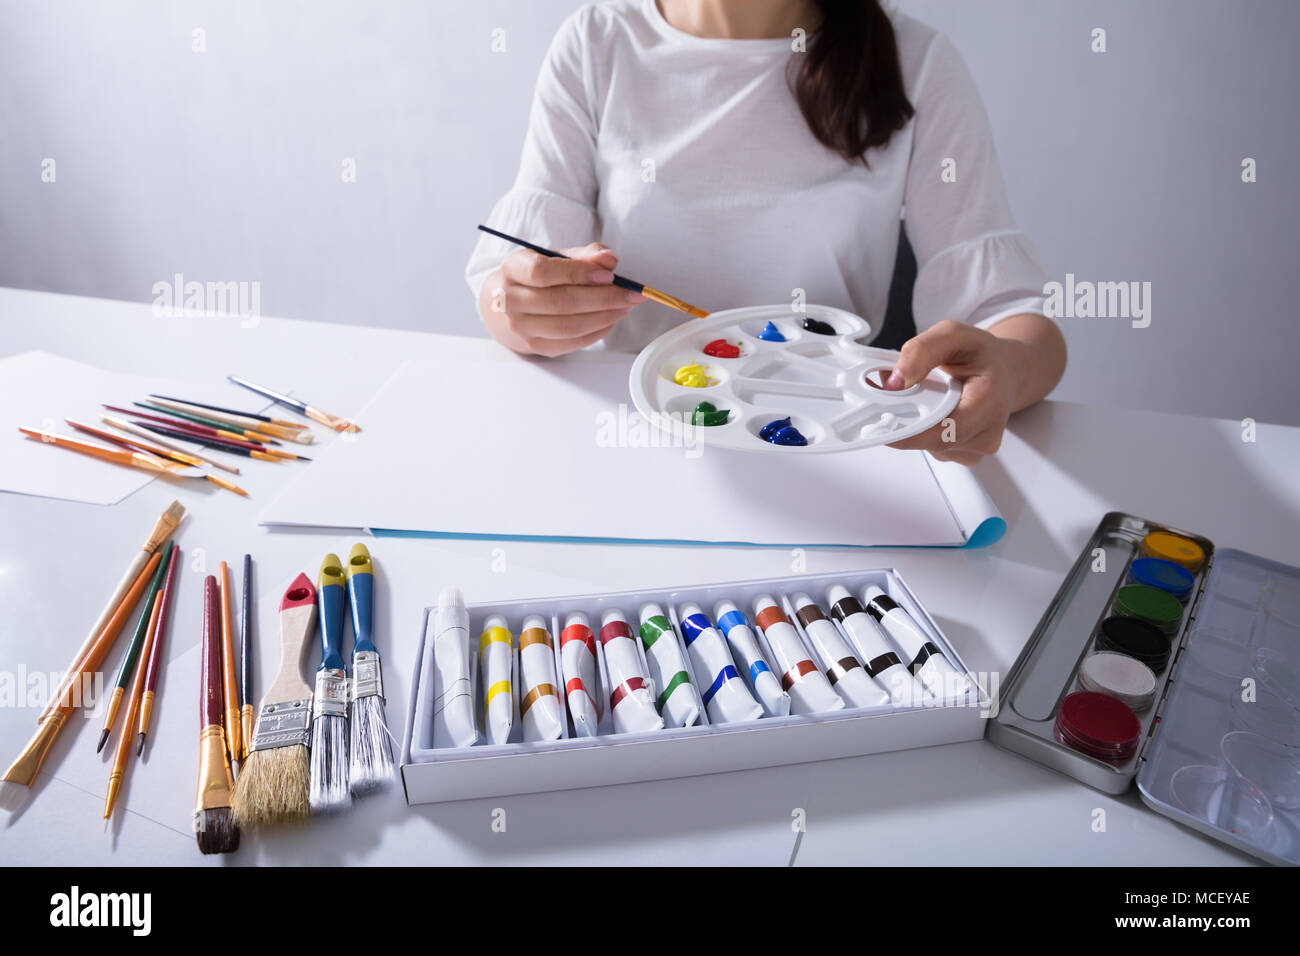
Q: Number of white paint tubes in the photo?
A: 1